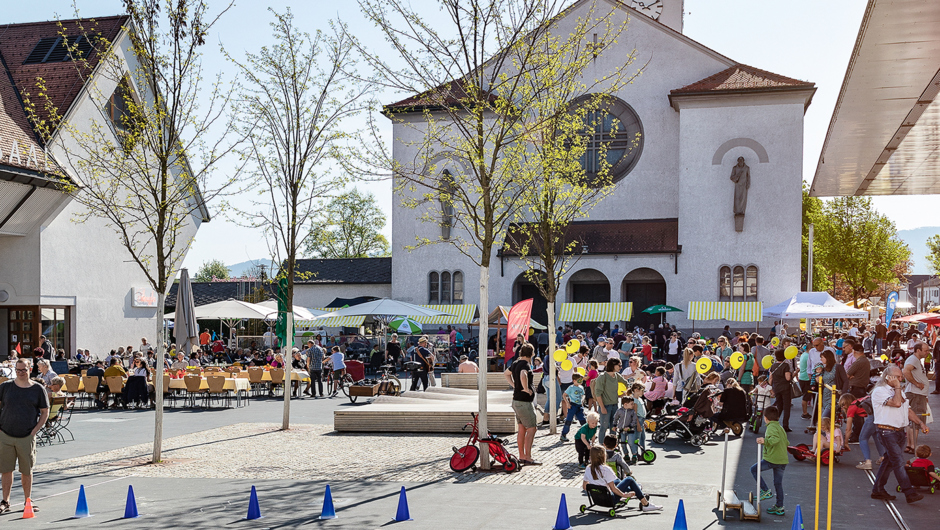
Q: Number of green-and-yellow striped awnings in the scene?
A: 4